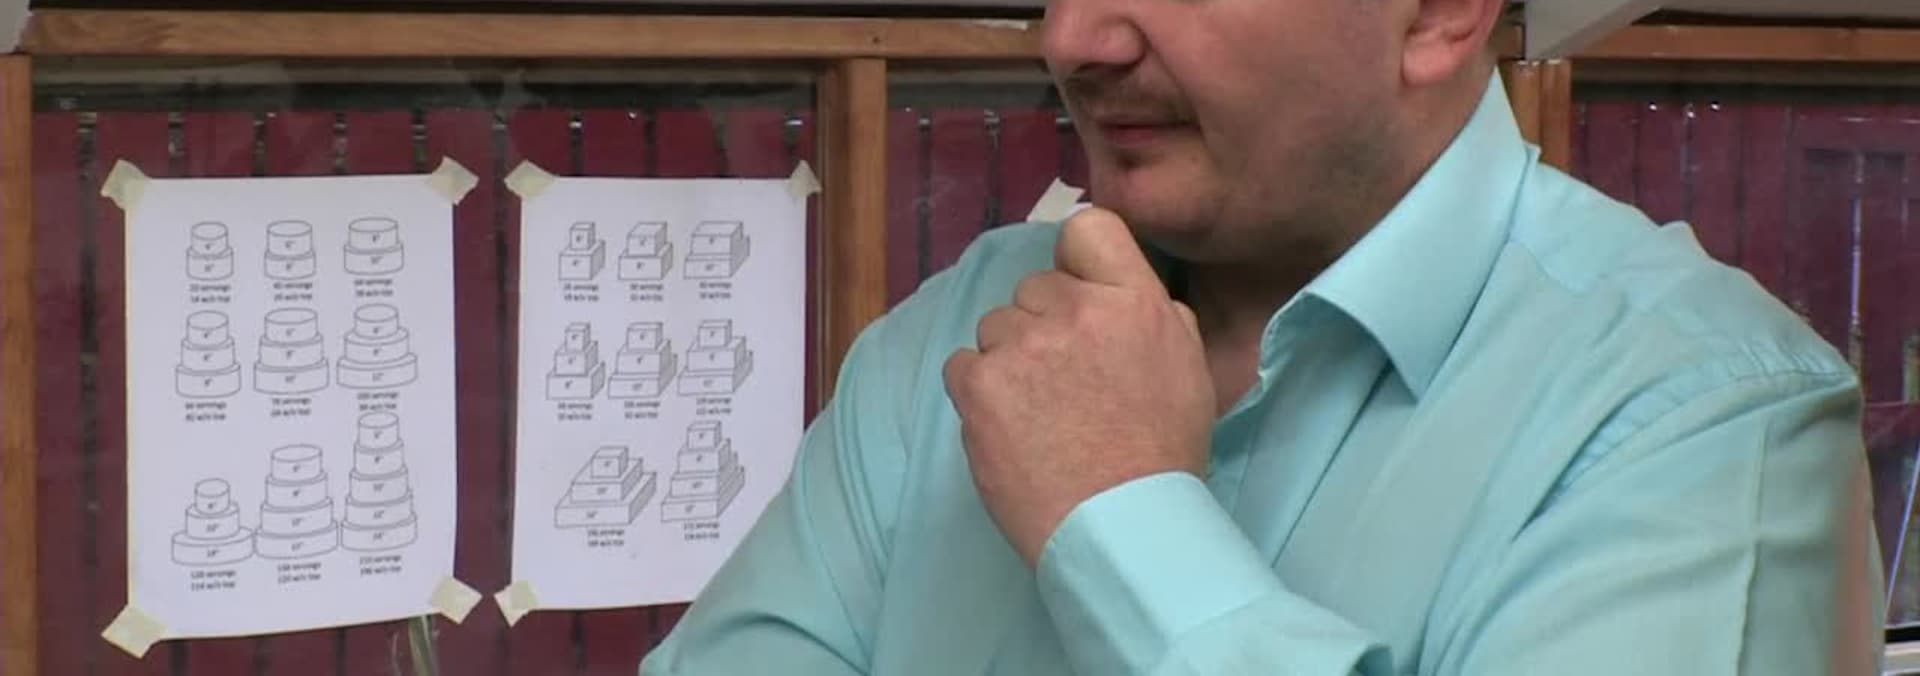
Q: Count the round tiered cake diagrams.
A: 9